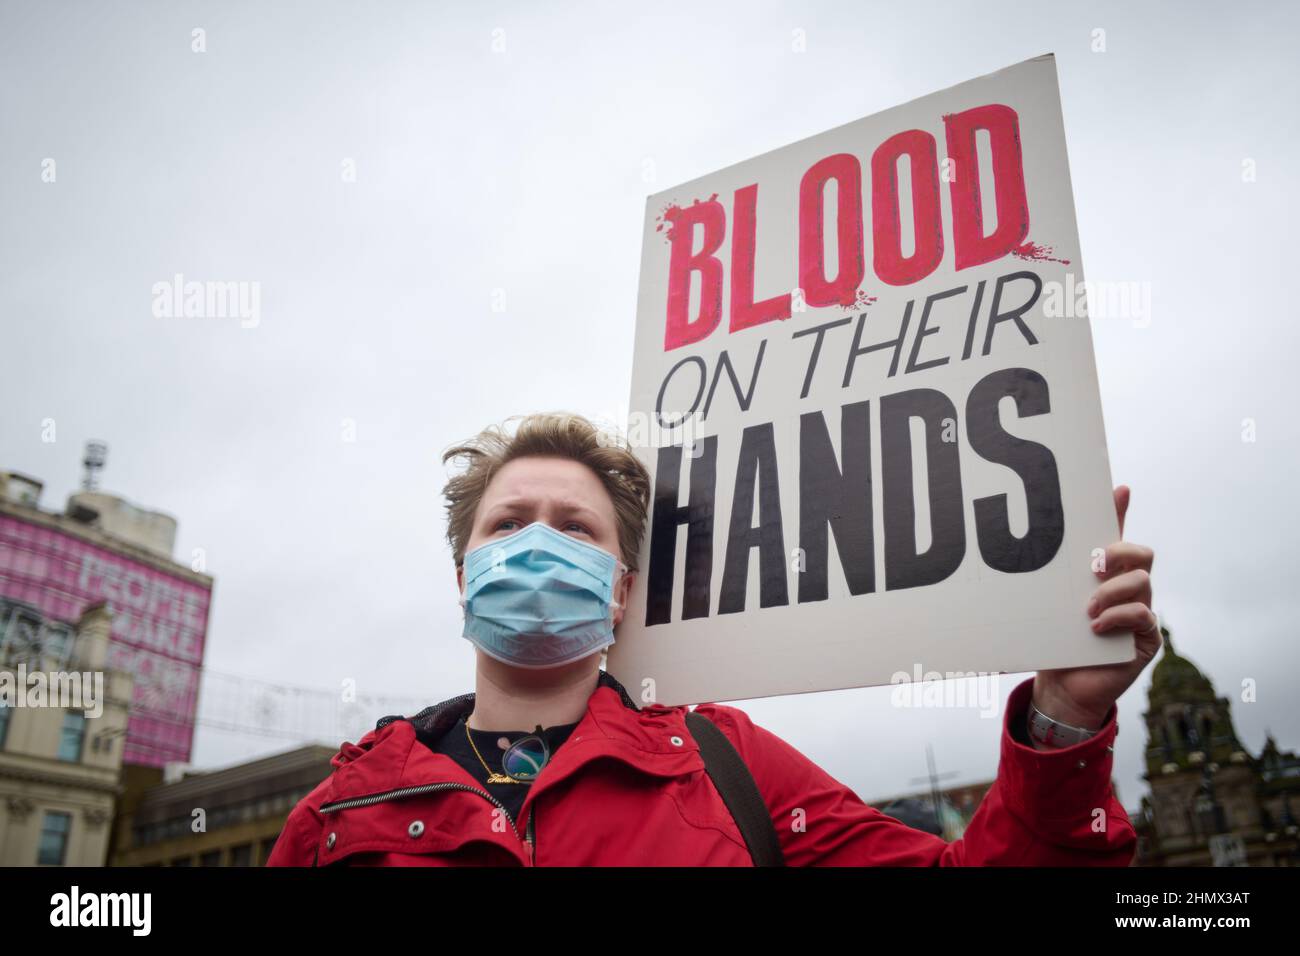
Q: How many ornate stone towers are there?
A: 1